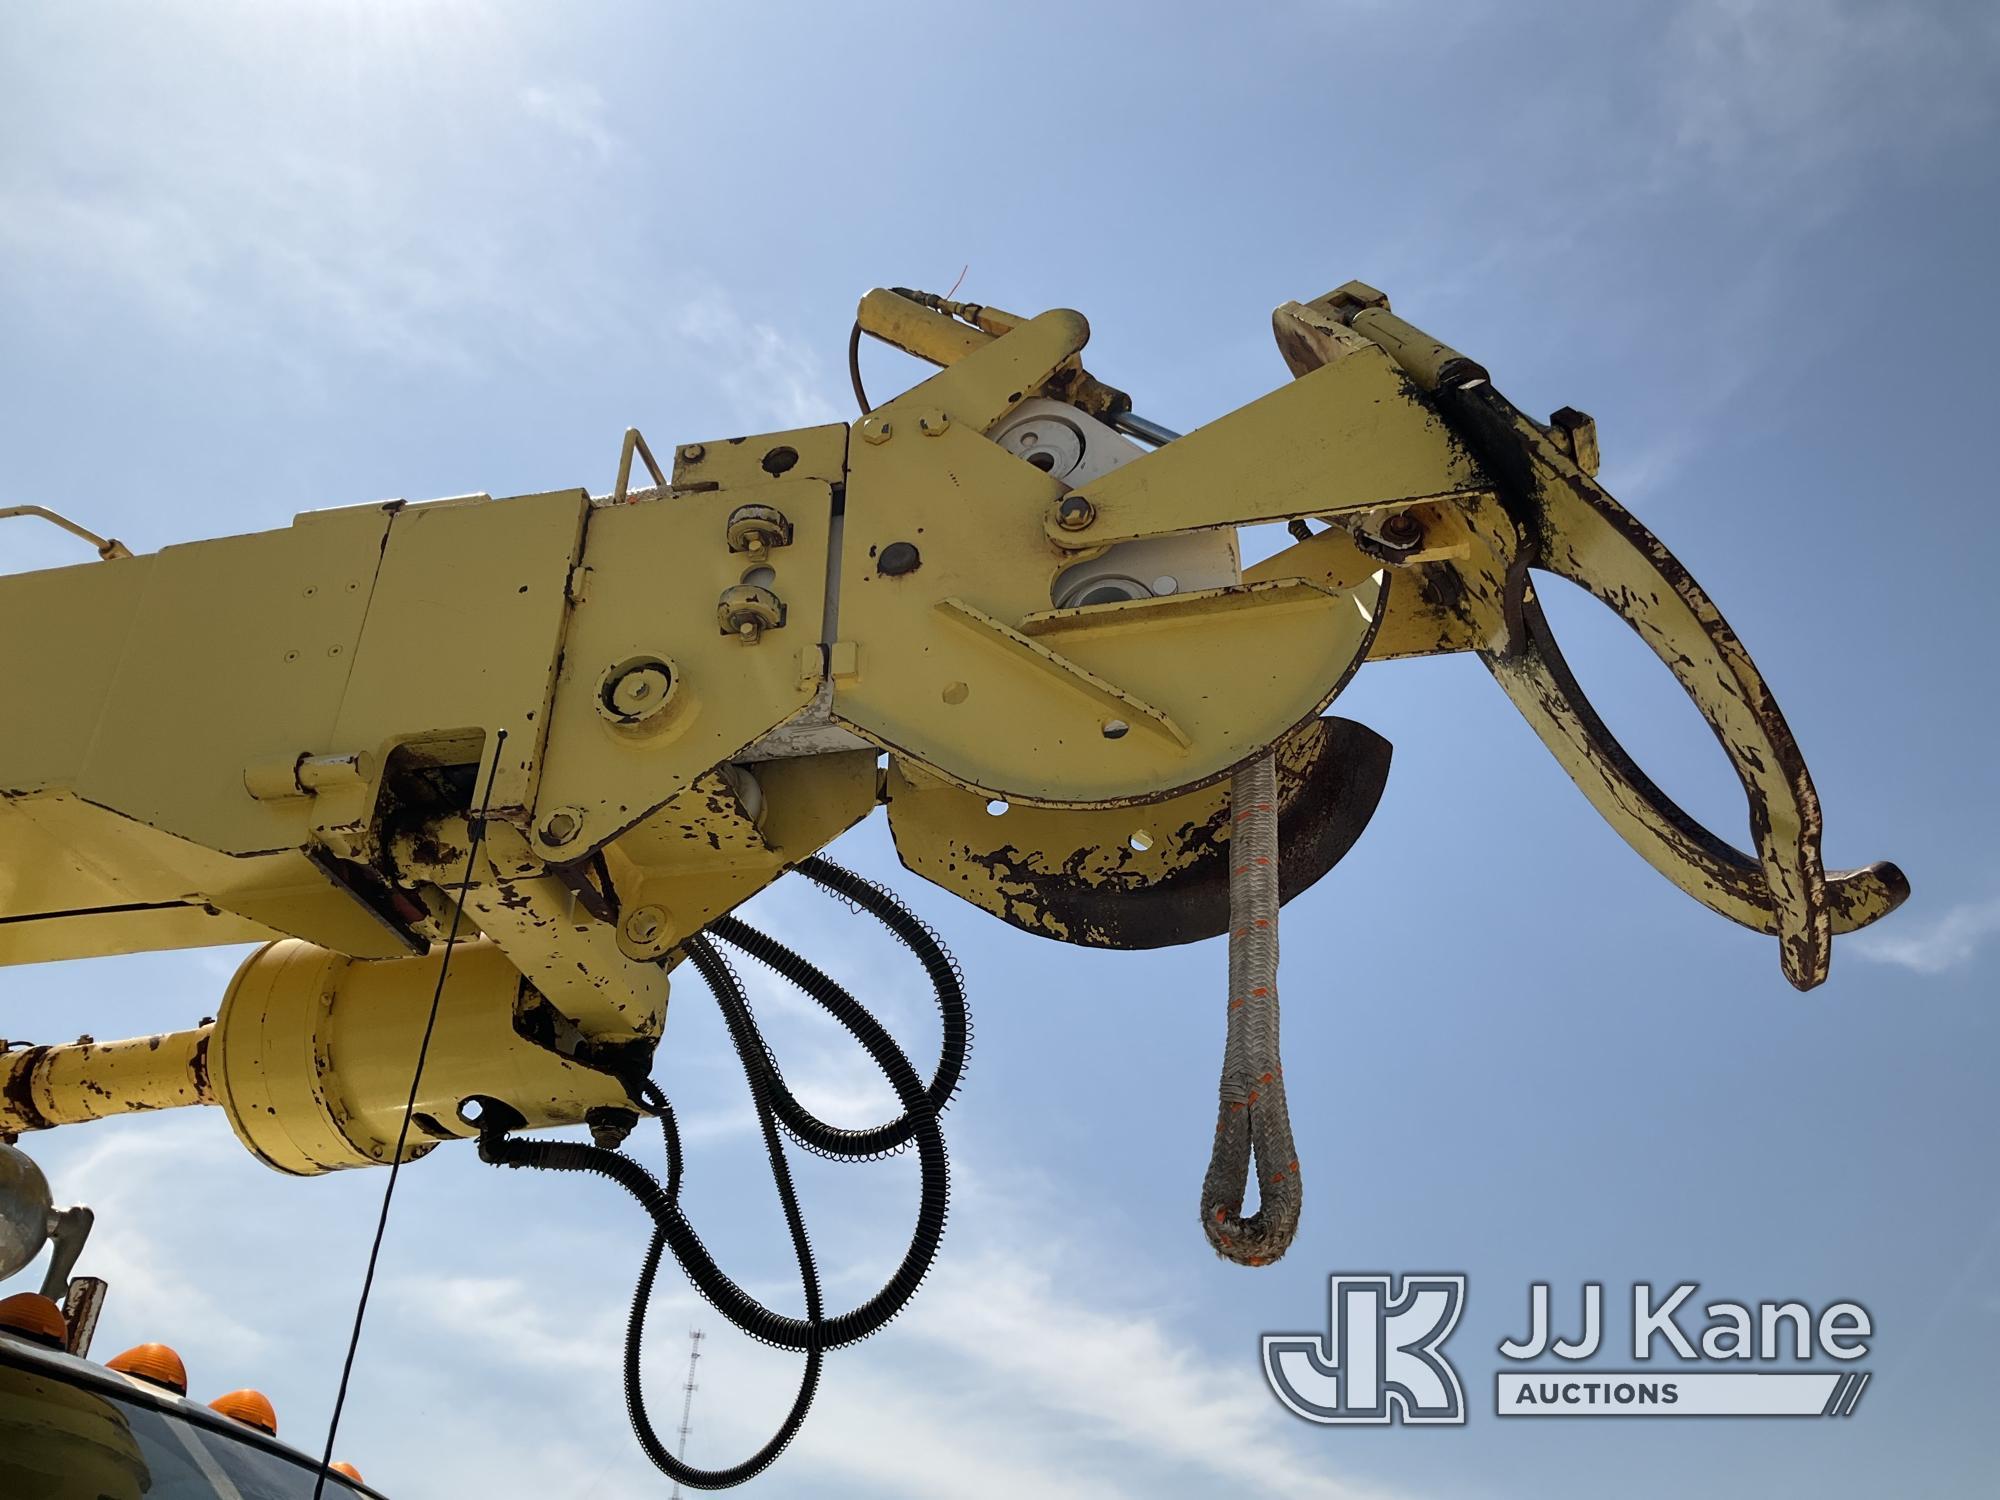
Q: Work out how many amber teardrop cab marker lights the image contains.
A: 4